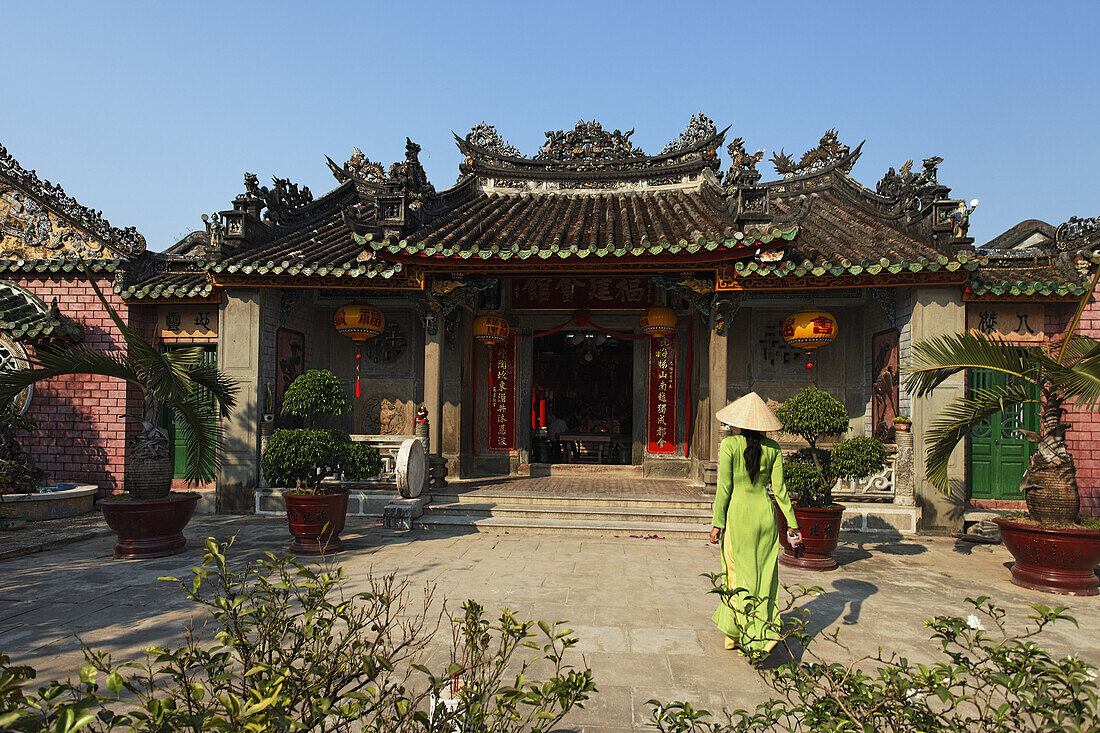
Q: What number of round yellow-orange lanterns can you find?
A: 4